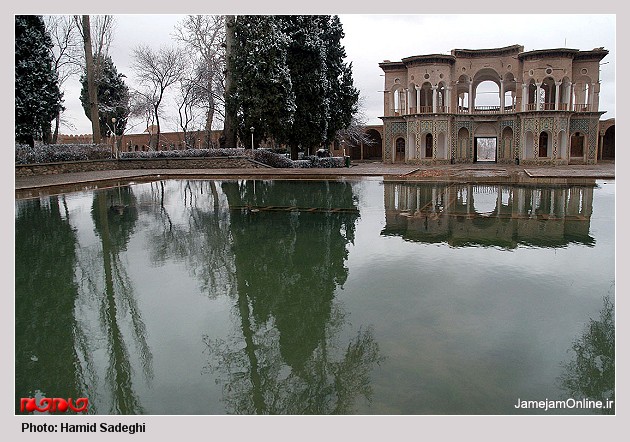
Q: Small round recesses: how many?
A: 10